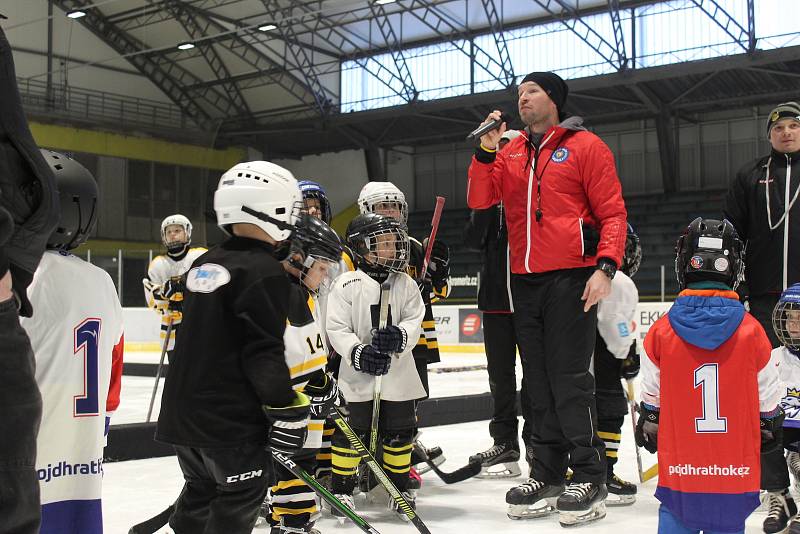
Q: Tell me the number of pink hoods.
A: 0